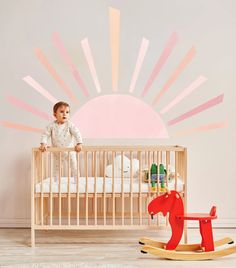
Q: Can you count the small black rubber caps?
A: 3